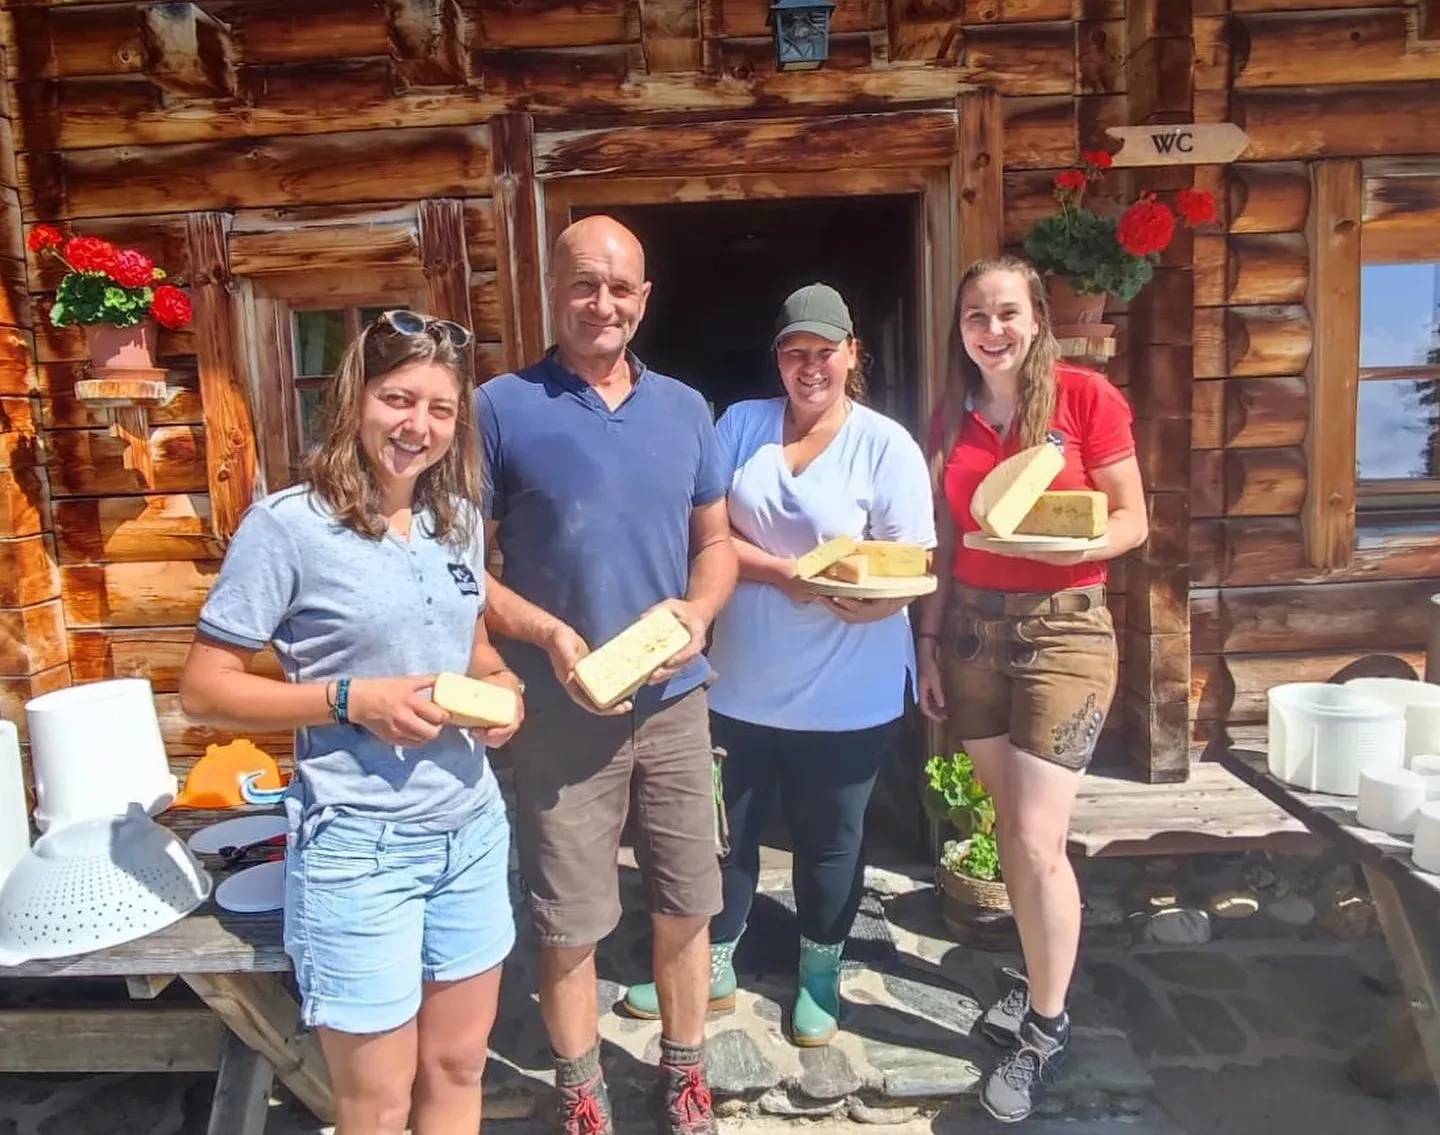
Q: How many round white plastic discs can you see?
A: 2